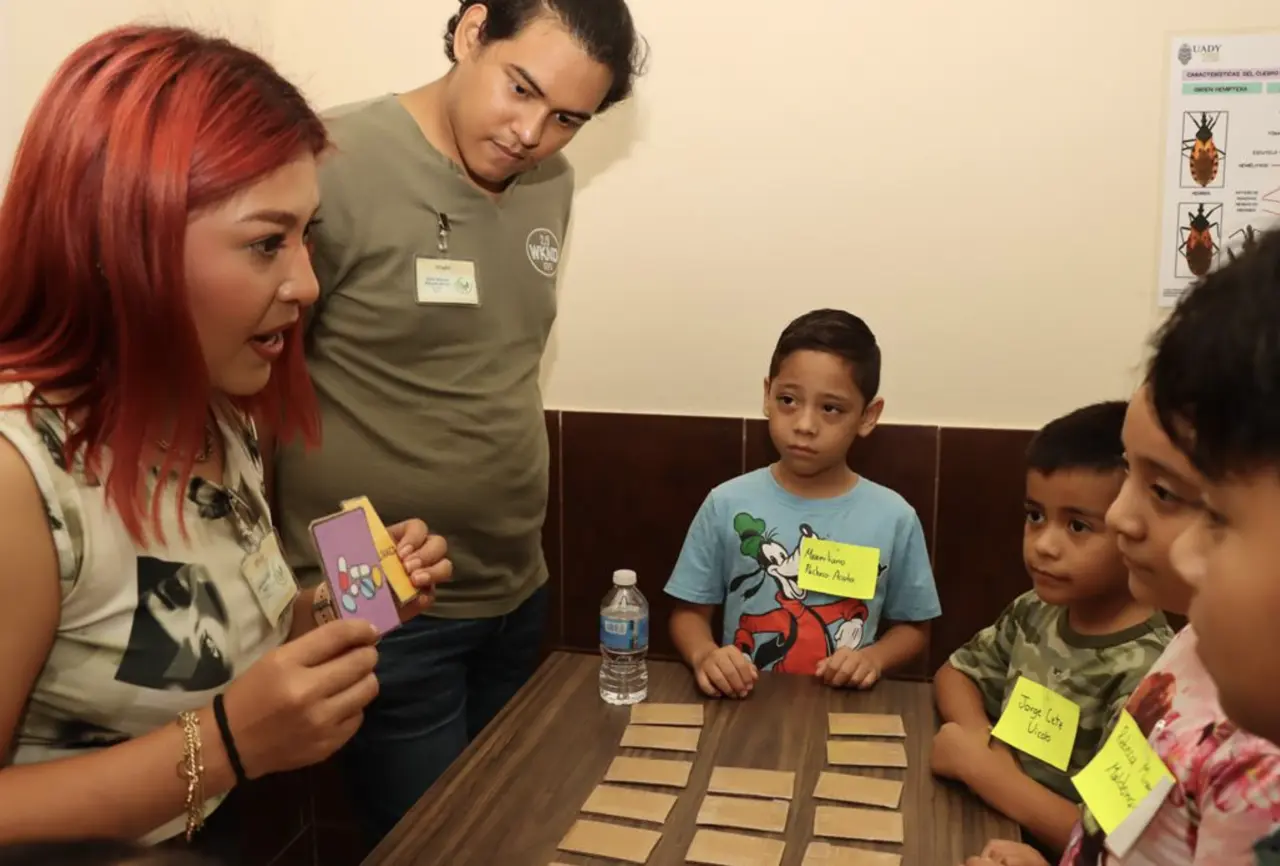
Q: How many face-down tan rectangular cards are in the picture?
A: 13